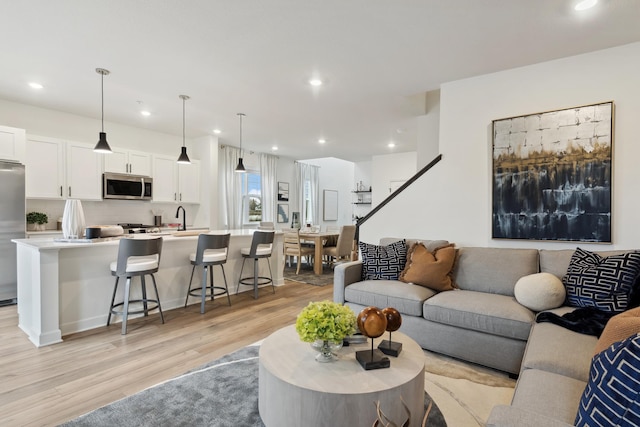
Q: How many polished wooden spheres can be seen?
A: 2